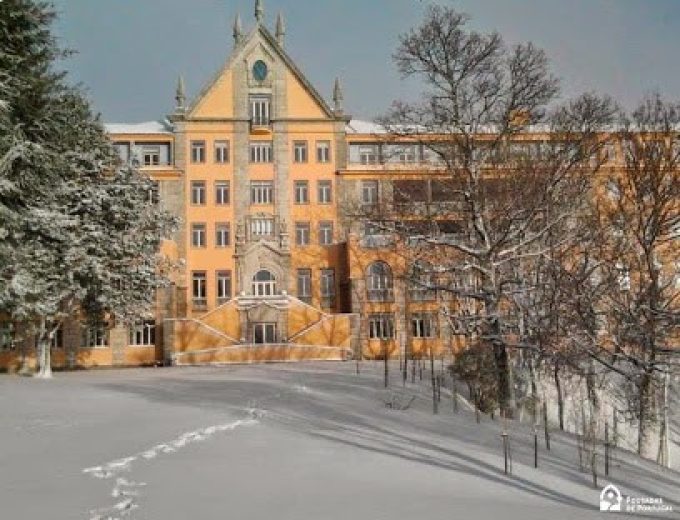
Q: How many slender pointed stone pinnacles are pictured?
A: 5